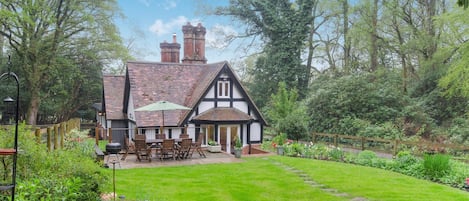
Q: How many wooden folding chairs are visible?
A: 8